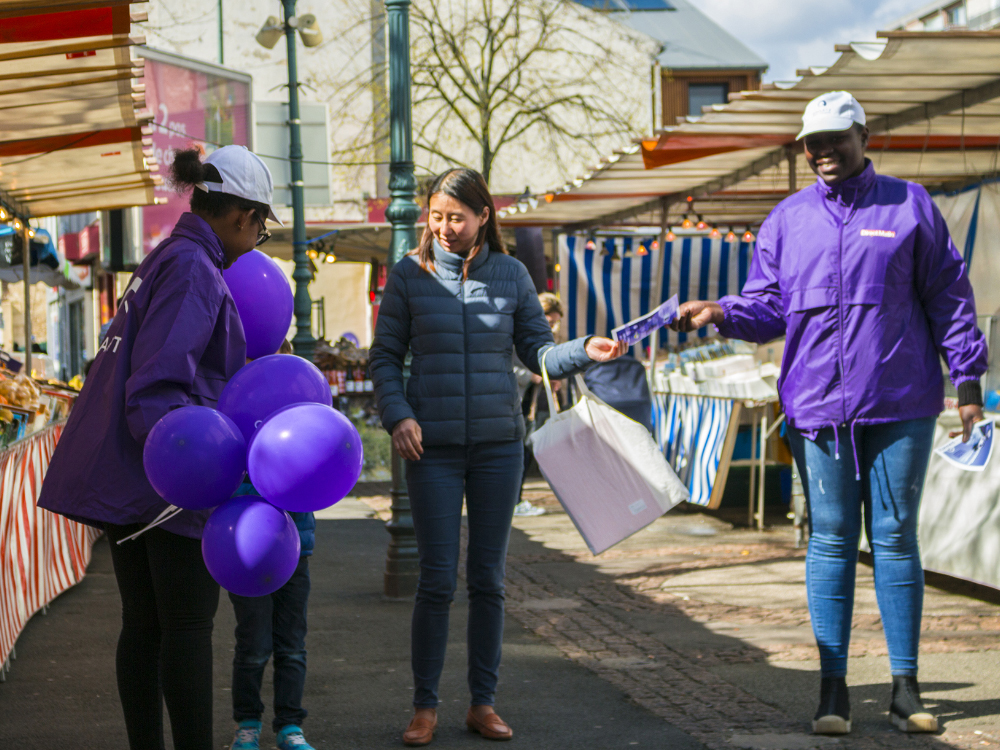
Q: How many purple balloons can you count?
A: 5